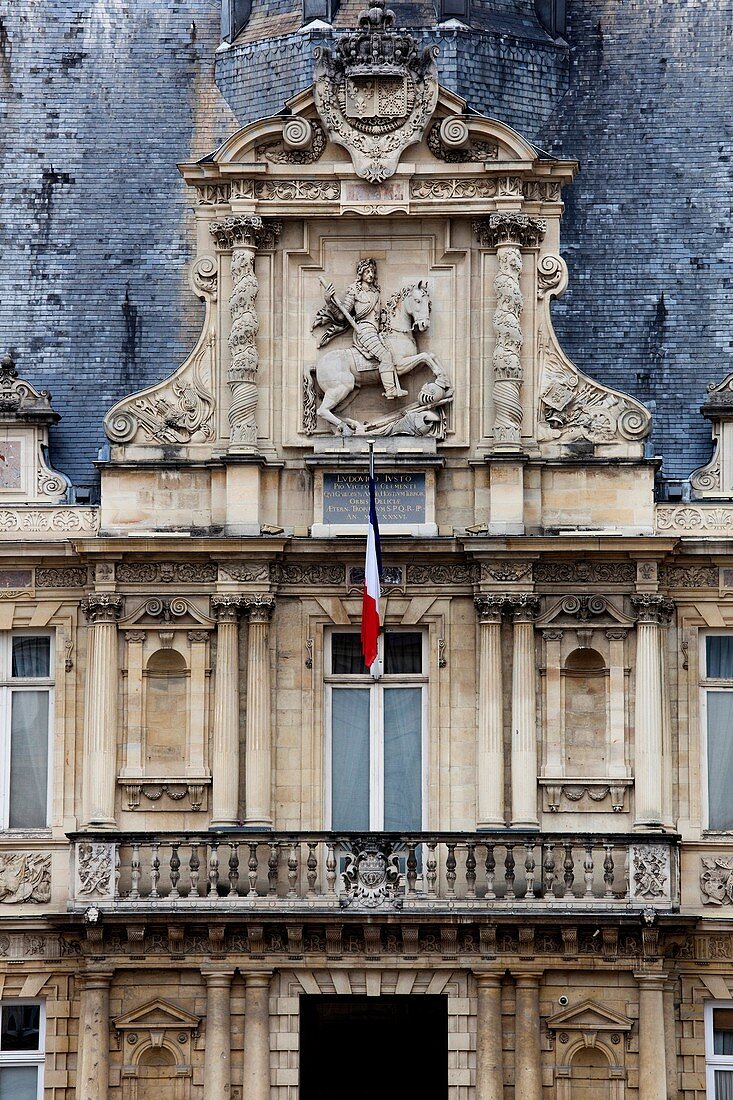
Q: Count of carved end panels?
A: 2